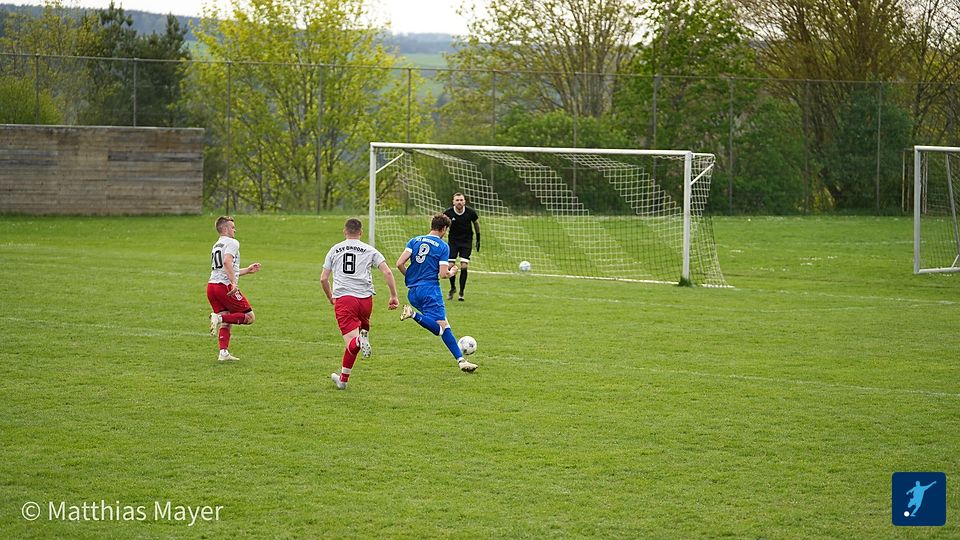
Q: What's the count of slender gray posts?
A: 11